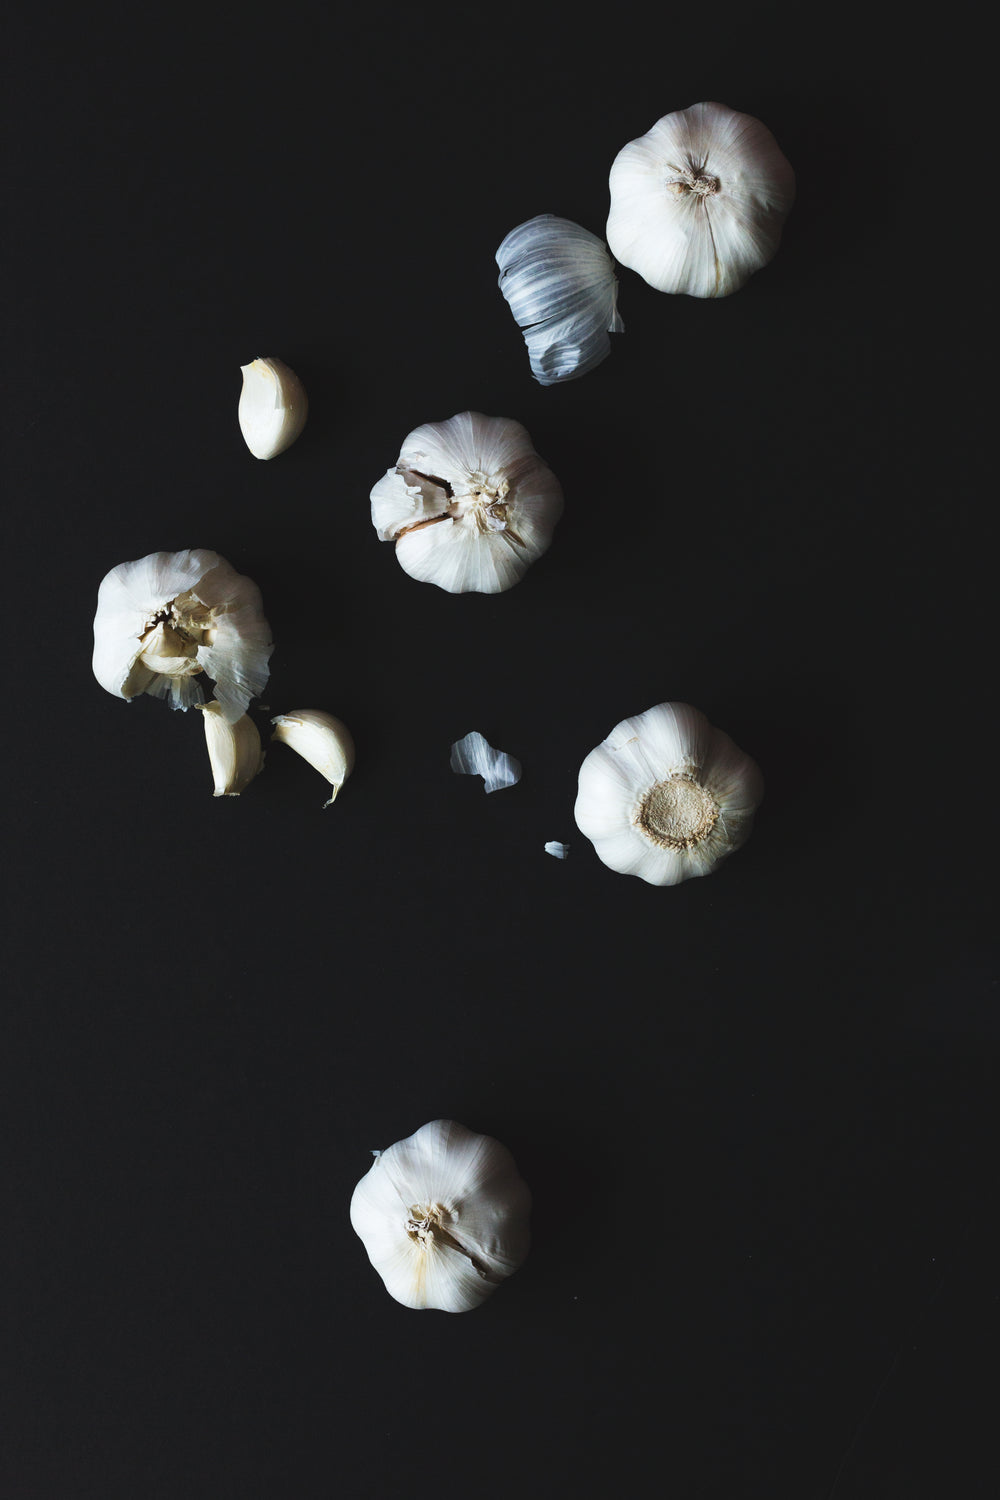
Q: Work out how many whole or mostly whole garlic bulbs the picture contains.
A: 5